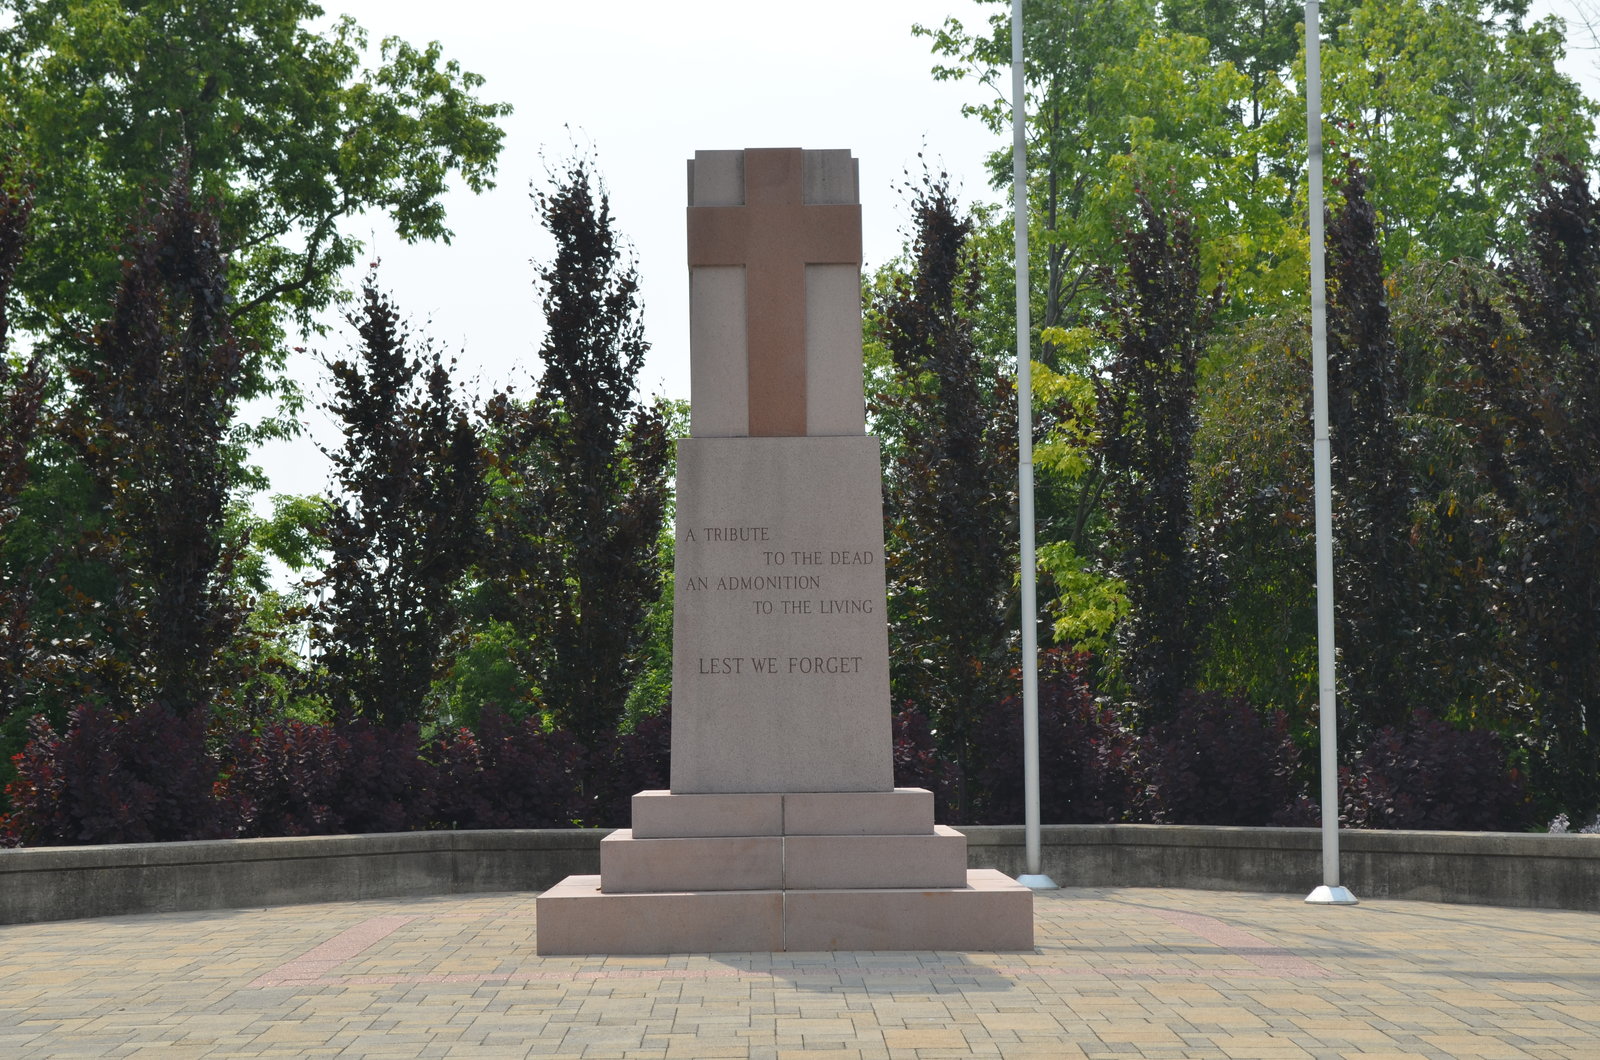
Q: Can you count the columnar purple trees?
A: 8